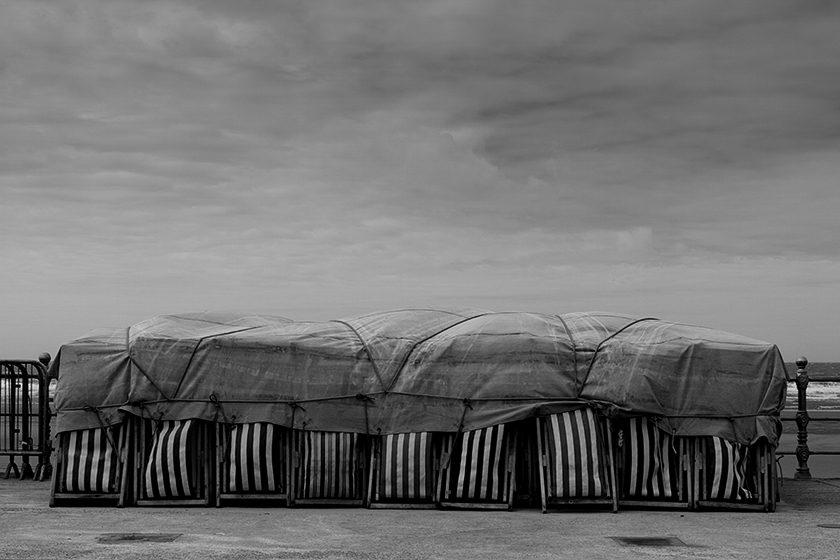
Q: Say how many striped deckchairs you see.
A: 9